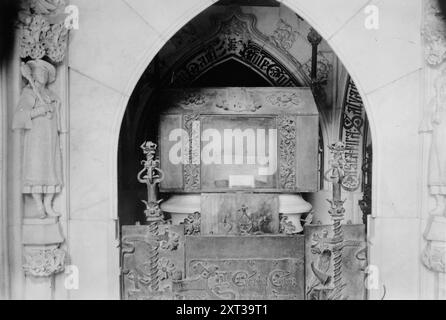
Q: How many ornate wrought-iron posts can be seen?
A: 2